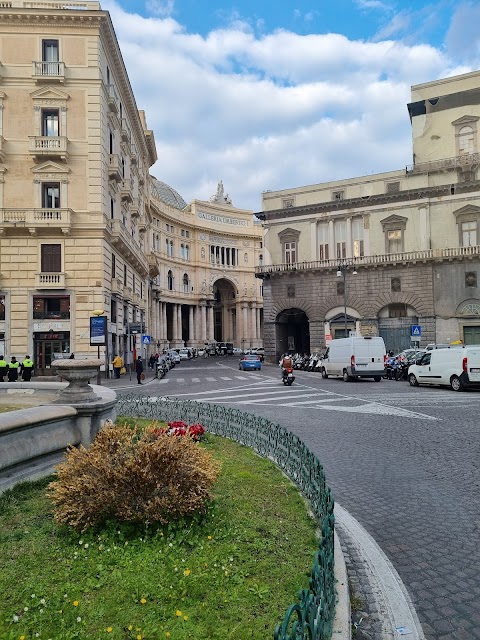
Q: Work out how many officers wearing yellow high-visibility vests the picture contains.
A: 3